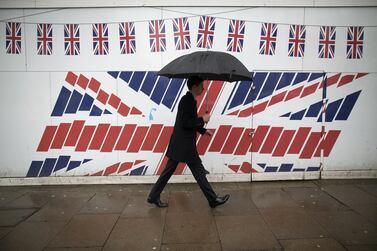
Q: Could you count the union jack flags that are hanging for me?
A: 13